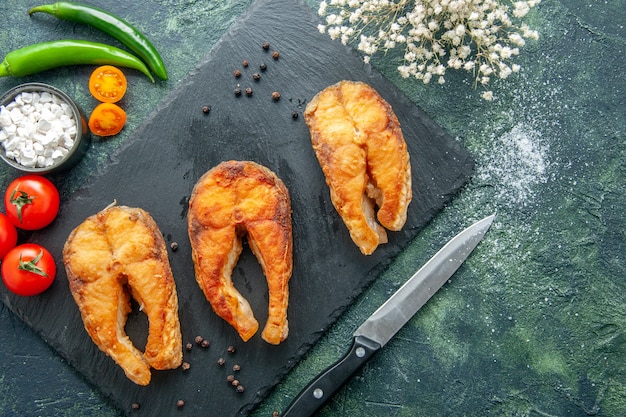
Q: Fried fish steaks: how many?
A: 3